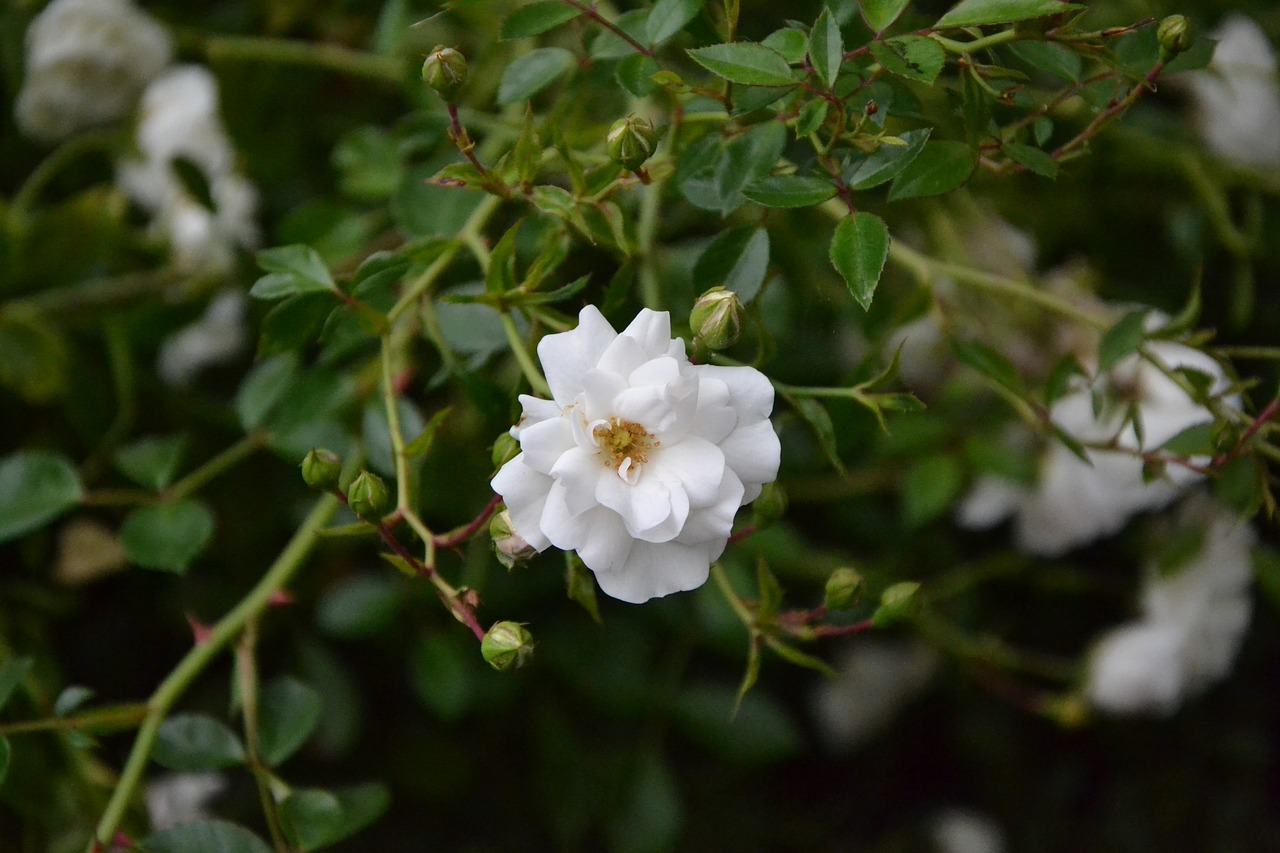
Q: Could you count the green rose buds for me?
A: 12